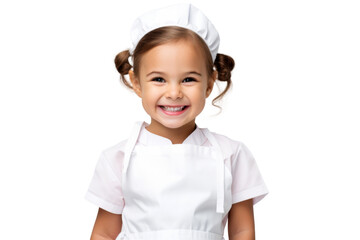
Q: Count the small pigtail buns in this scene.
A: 2